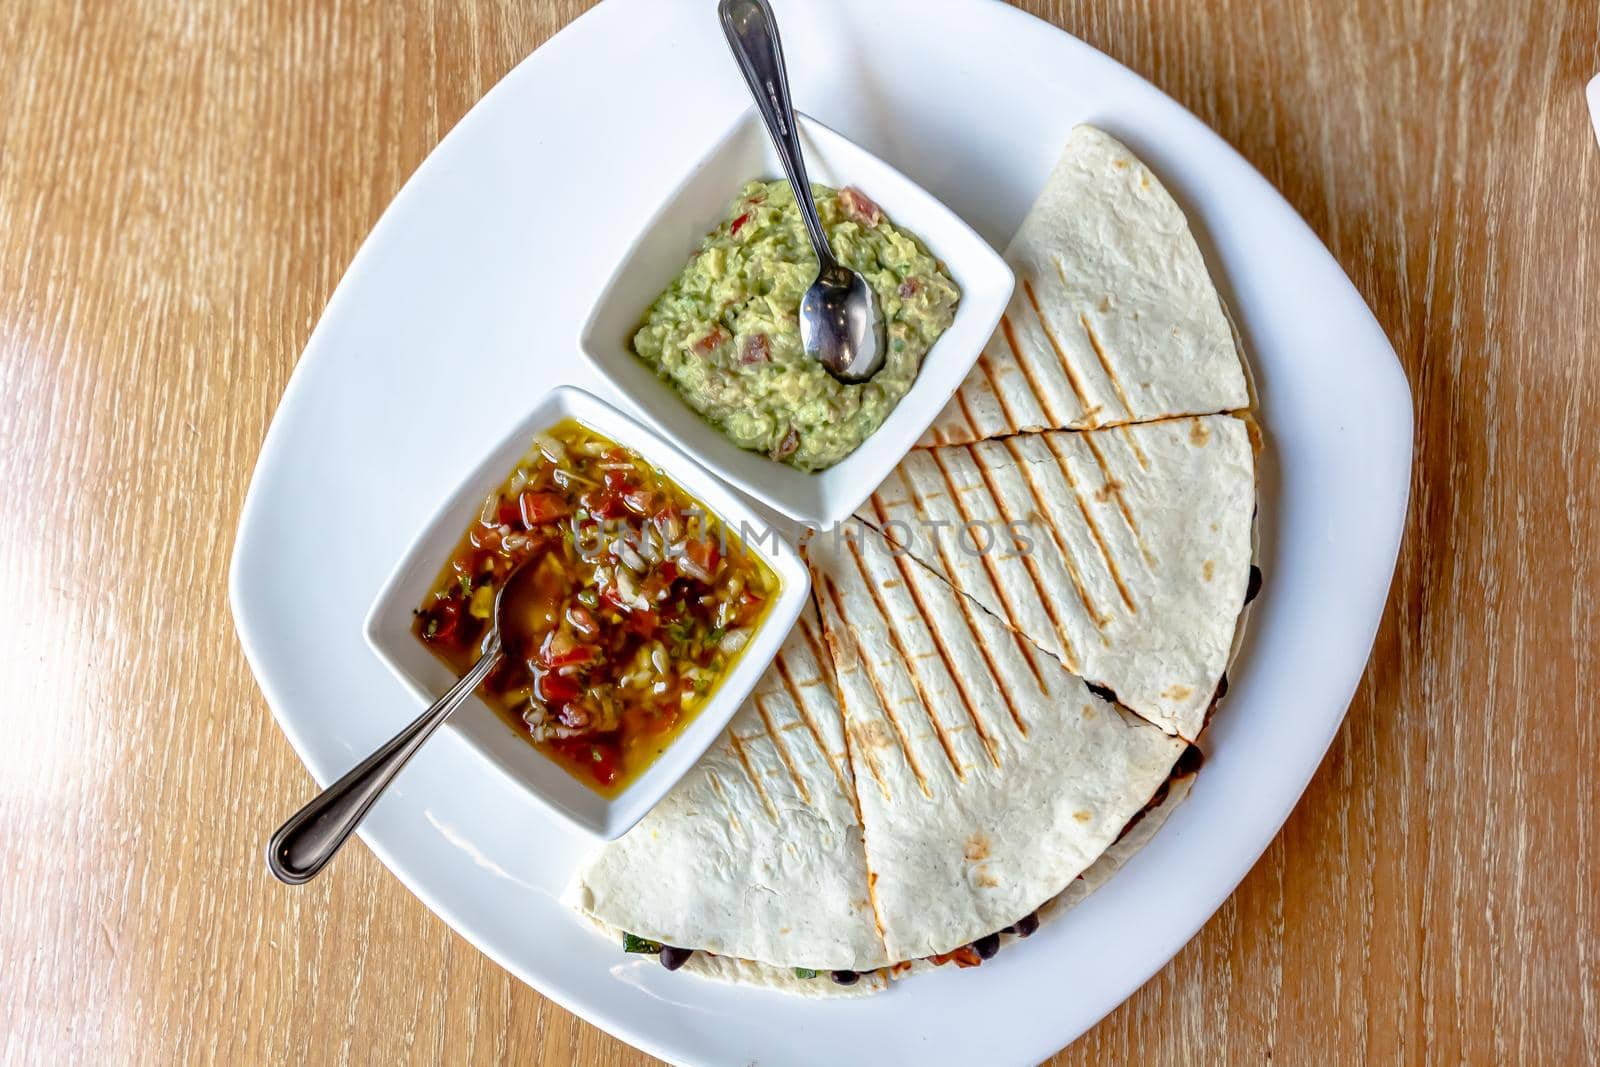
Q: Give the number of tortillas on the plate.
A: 4